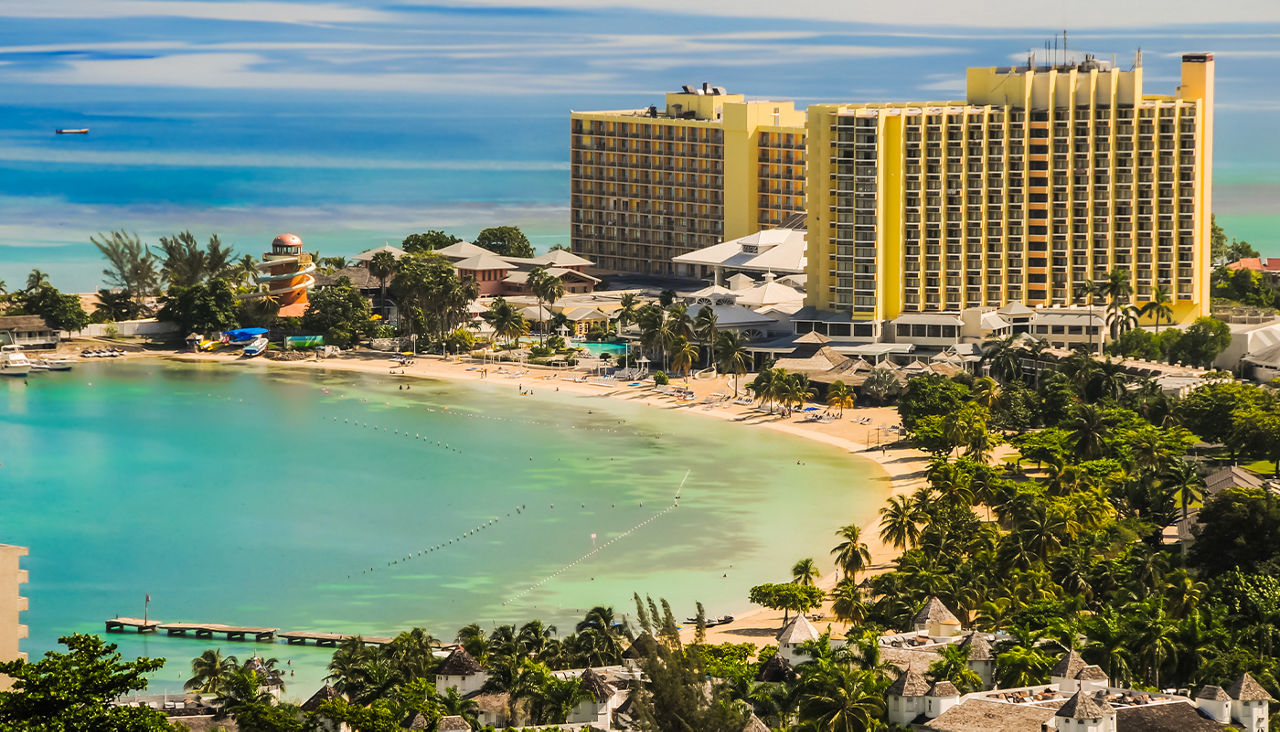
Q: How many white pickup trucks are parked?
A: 0